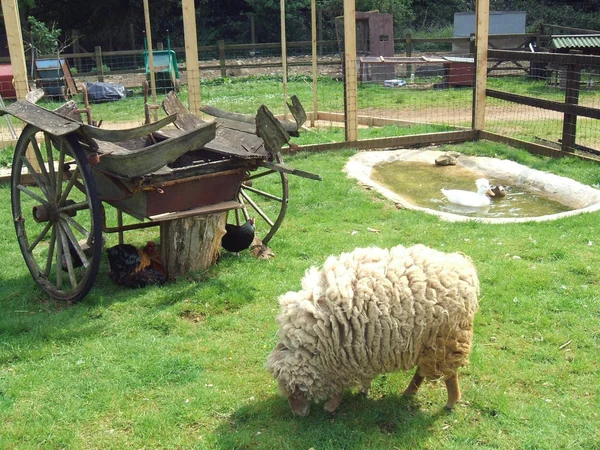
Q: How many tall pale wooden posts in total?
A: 7